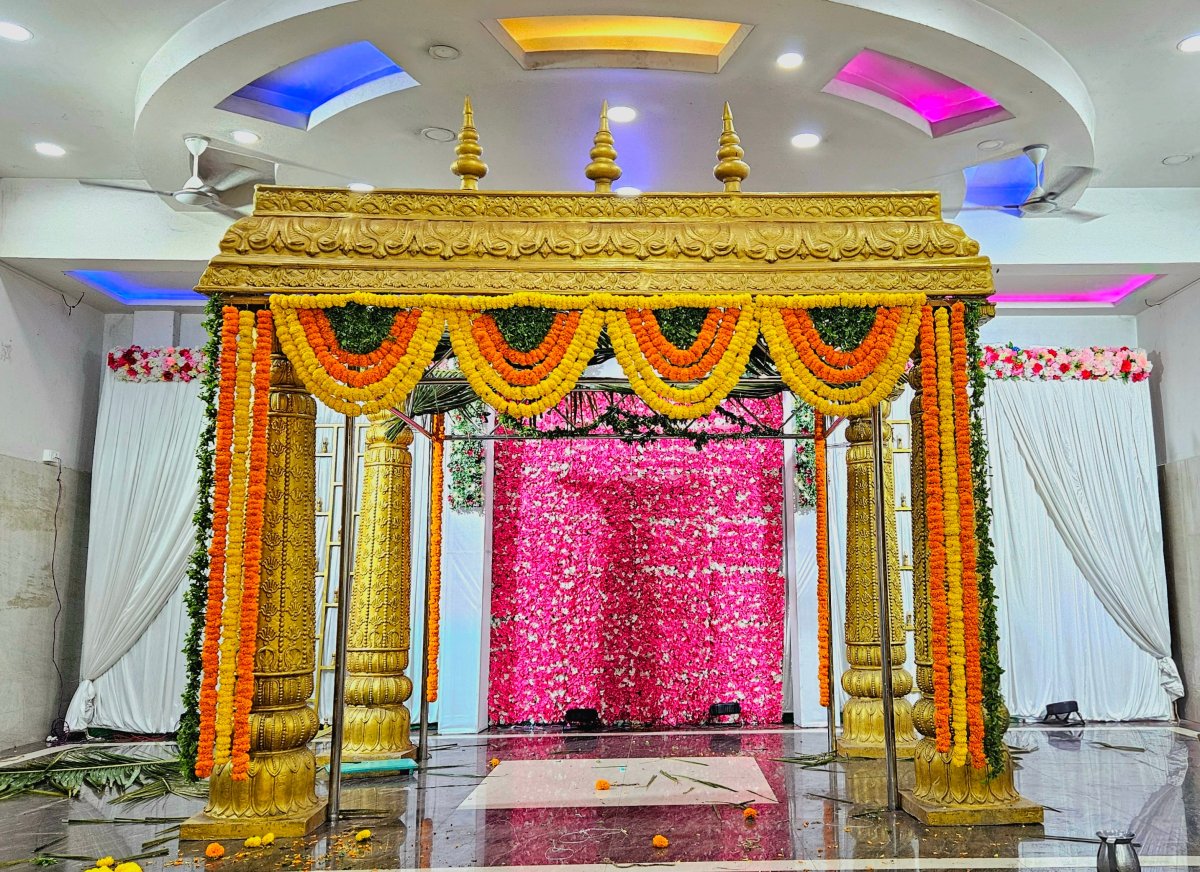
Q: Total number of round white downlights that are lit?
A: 9